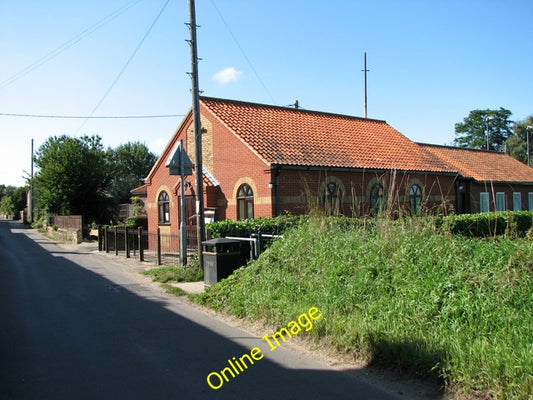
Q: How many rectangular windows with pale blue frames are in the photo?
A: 4